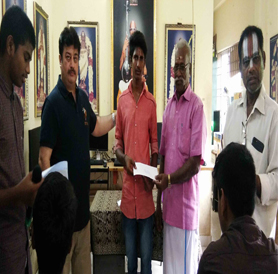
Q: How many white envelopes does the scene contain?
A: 1